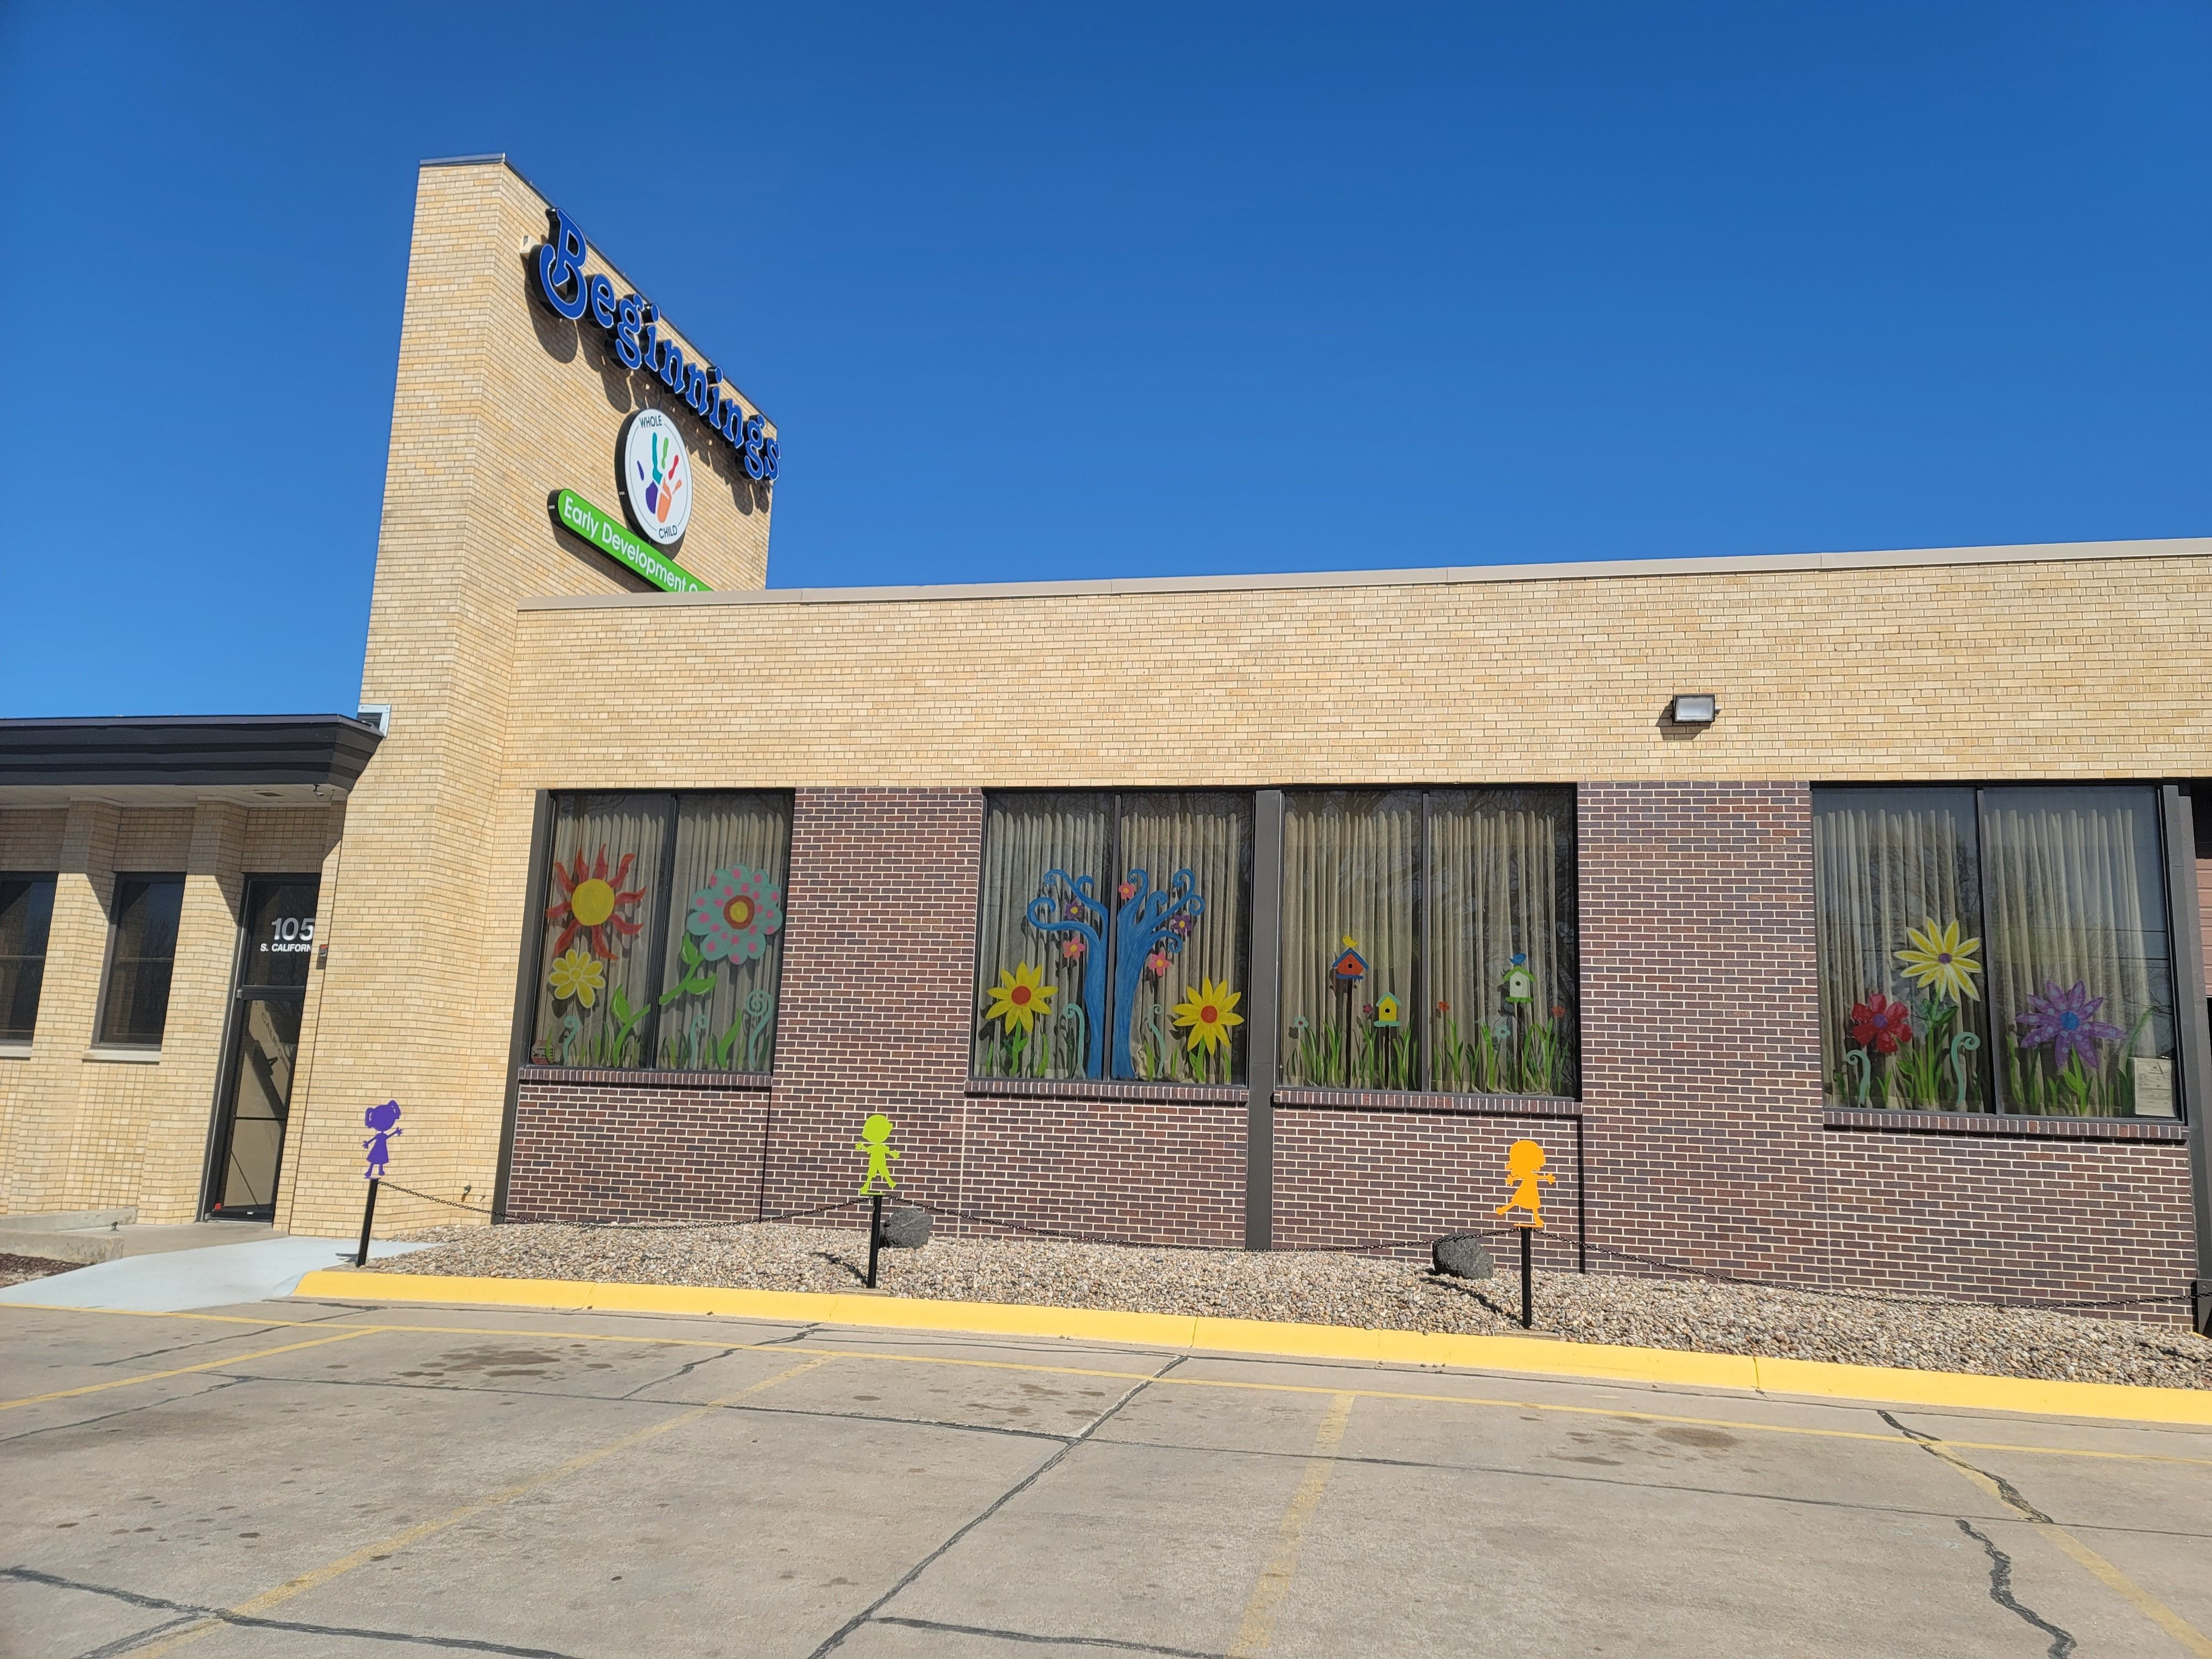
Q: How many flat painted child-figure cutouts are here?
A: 3